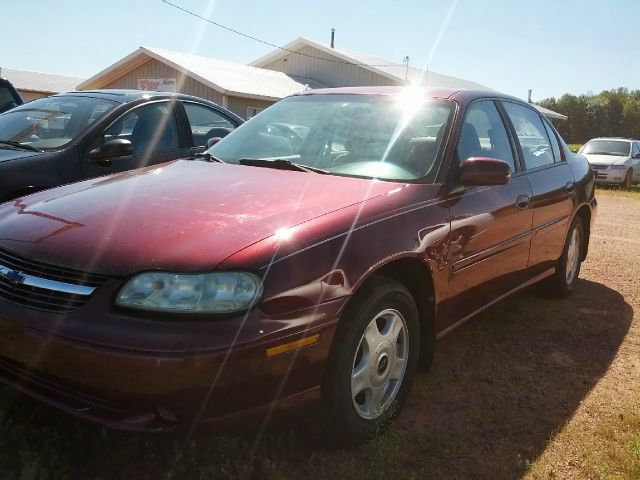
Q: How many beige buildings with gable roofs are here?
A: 2